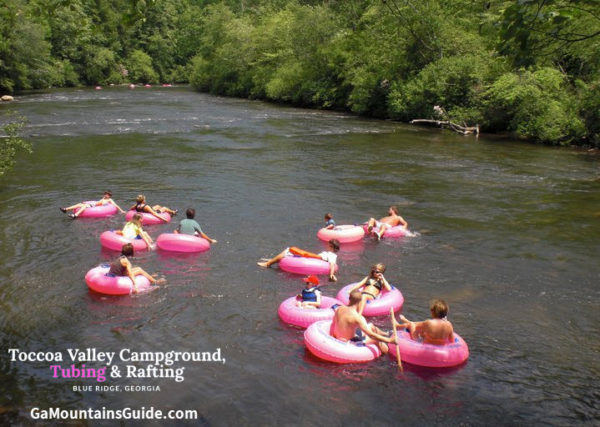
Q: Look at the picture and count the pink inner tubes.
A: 12